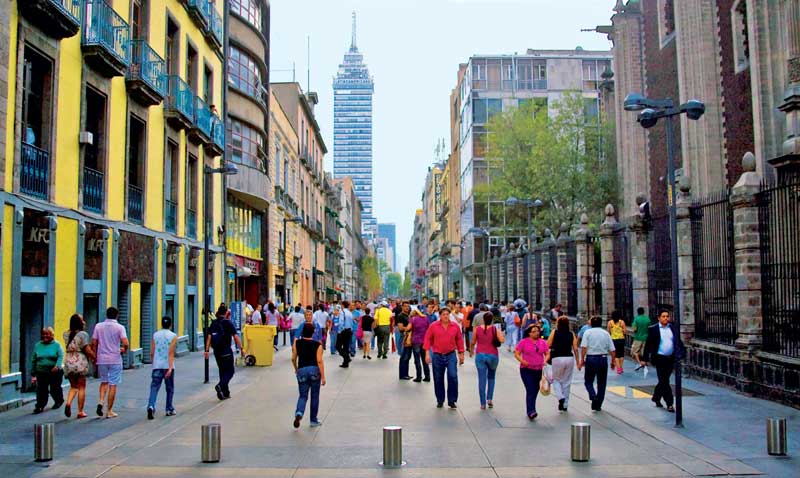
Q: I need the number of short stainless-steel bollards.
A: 5